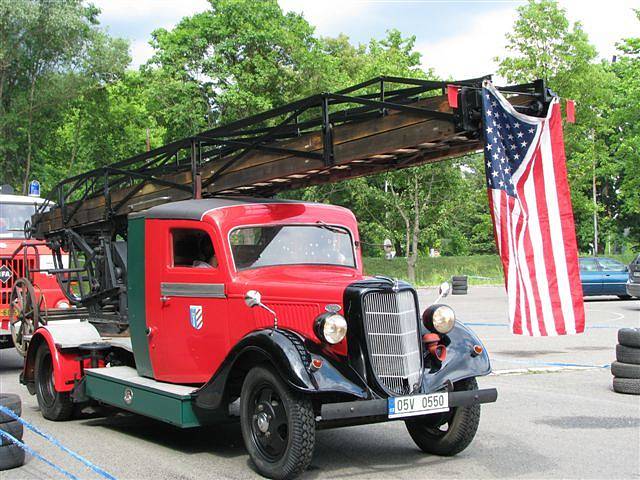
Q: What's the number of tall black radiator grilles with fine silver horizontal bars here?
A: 1